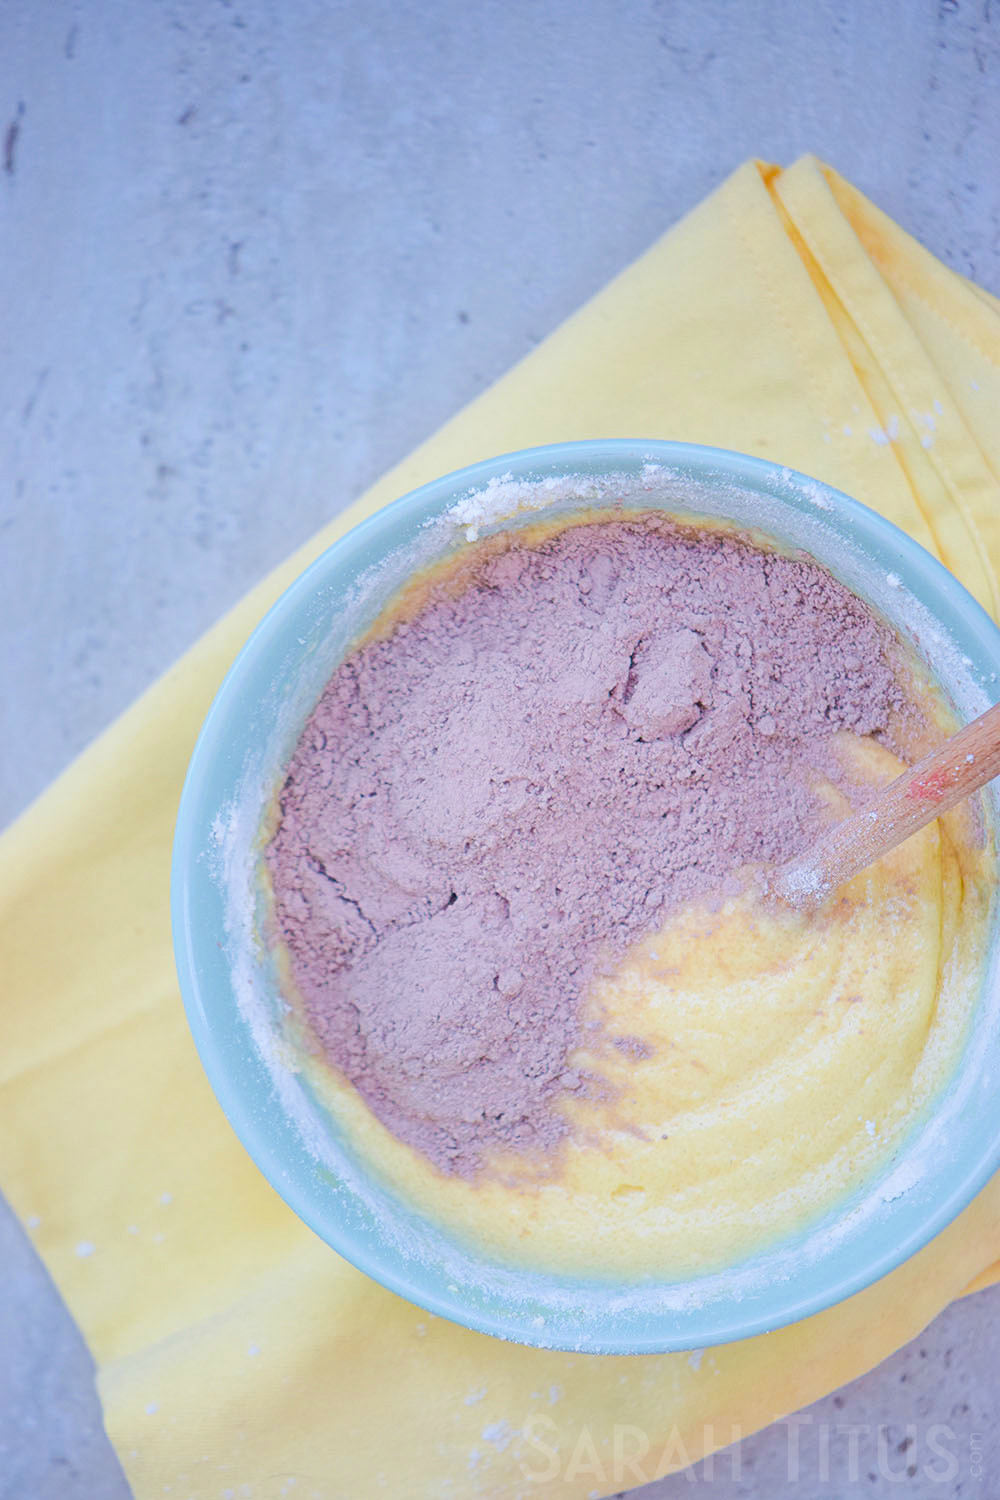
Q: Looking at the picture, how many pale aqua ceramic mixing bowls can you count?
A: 1